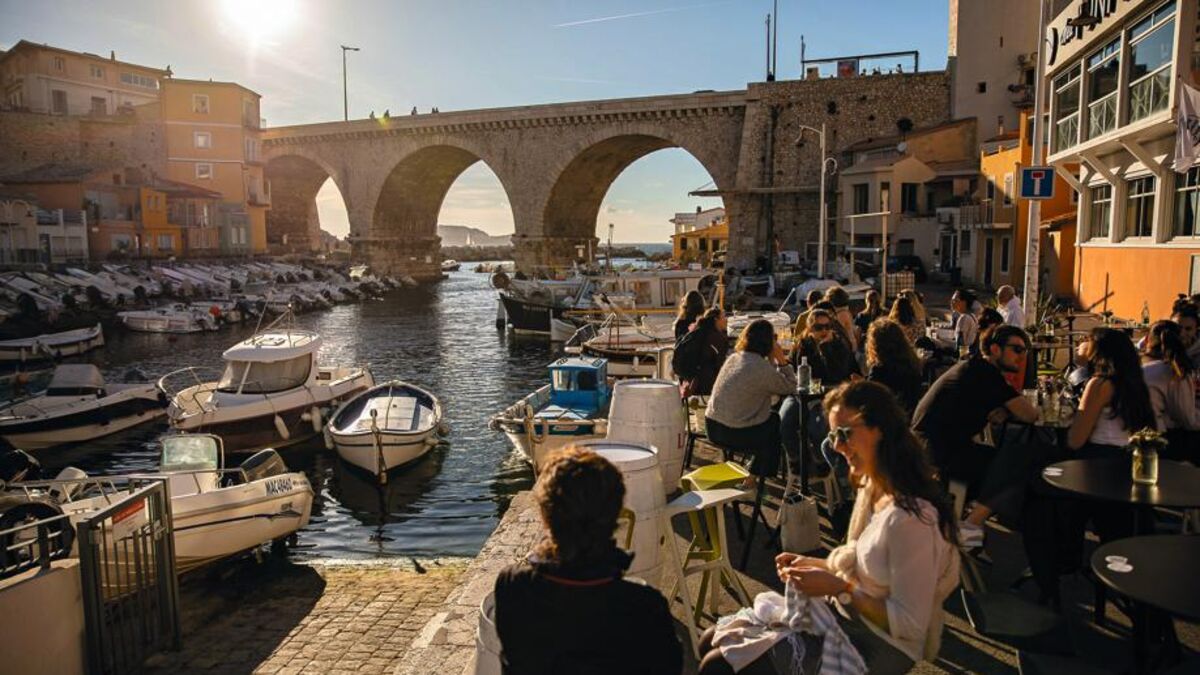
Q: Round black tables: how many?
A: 2